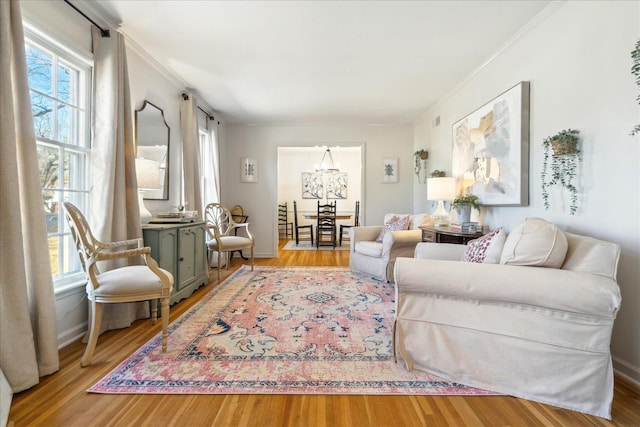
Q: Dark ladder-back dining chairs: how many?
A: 4